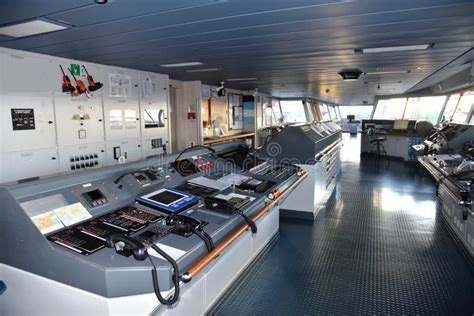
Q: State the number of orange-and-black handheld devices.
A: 3